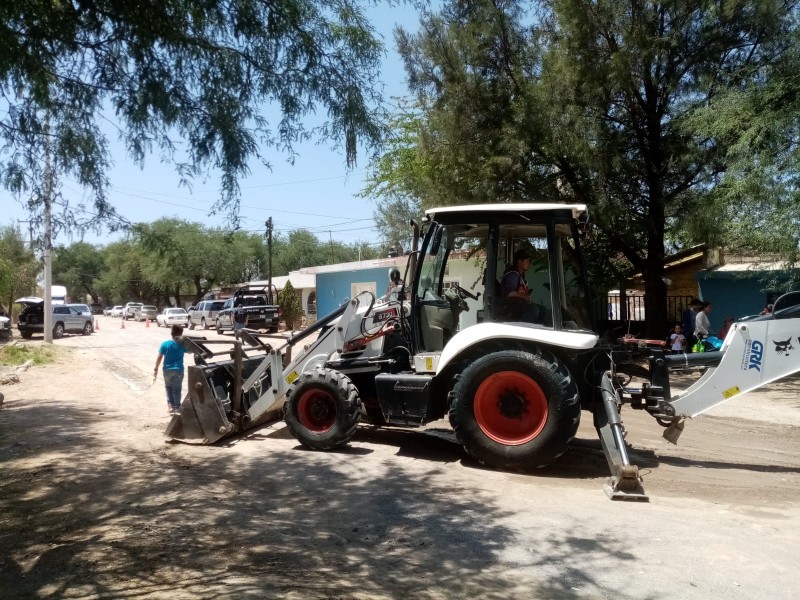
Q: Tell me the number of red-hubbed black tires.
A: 2